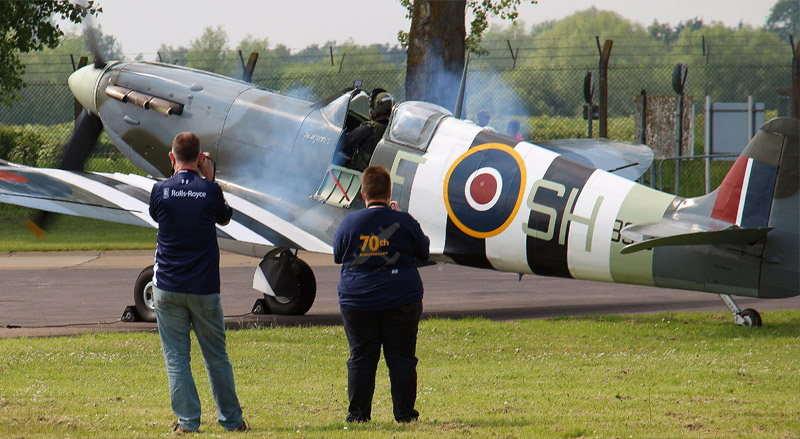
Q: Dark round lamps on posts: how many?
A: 2